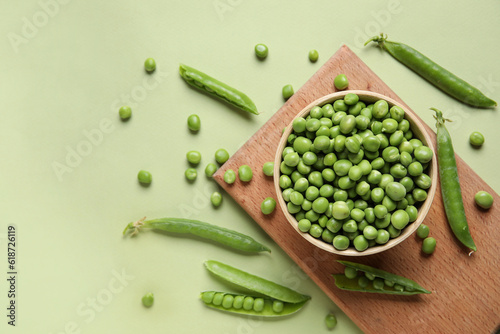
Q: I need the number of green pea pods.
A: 6